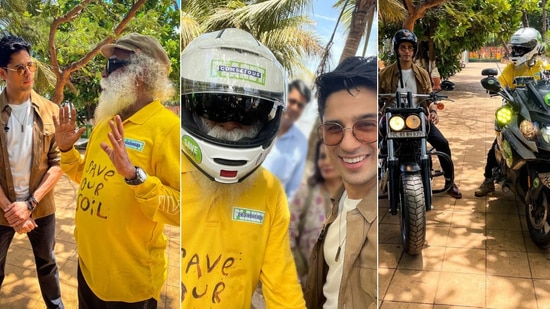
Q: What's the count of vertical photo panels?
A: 3